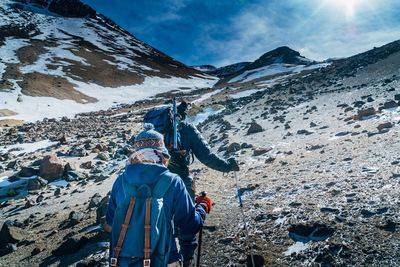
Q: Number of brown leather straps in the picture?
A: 2